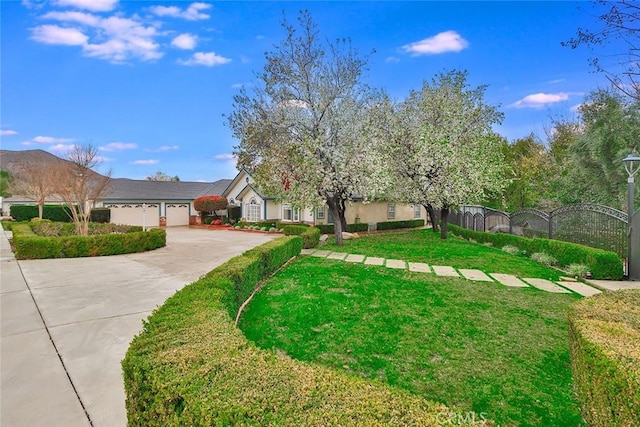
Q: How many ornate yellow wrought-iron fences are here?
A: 0